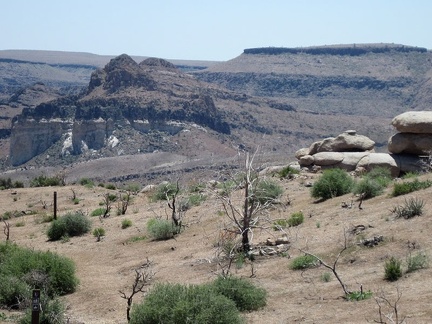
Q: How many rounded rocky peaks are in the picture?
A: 2